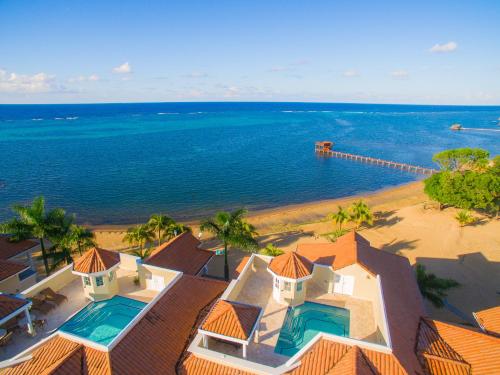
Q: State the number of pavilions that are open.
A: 2